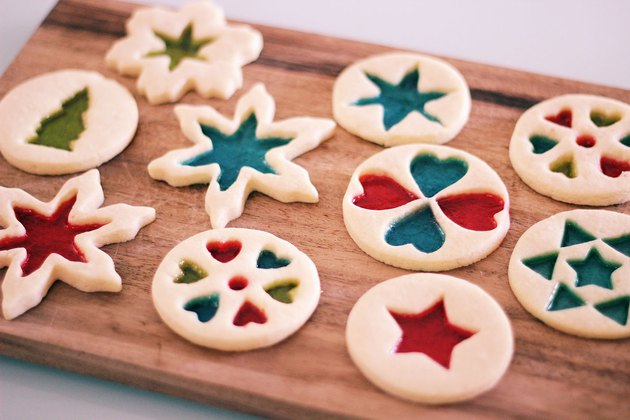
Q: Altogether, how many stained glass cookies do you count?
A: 10